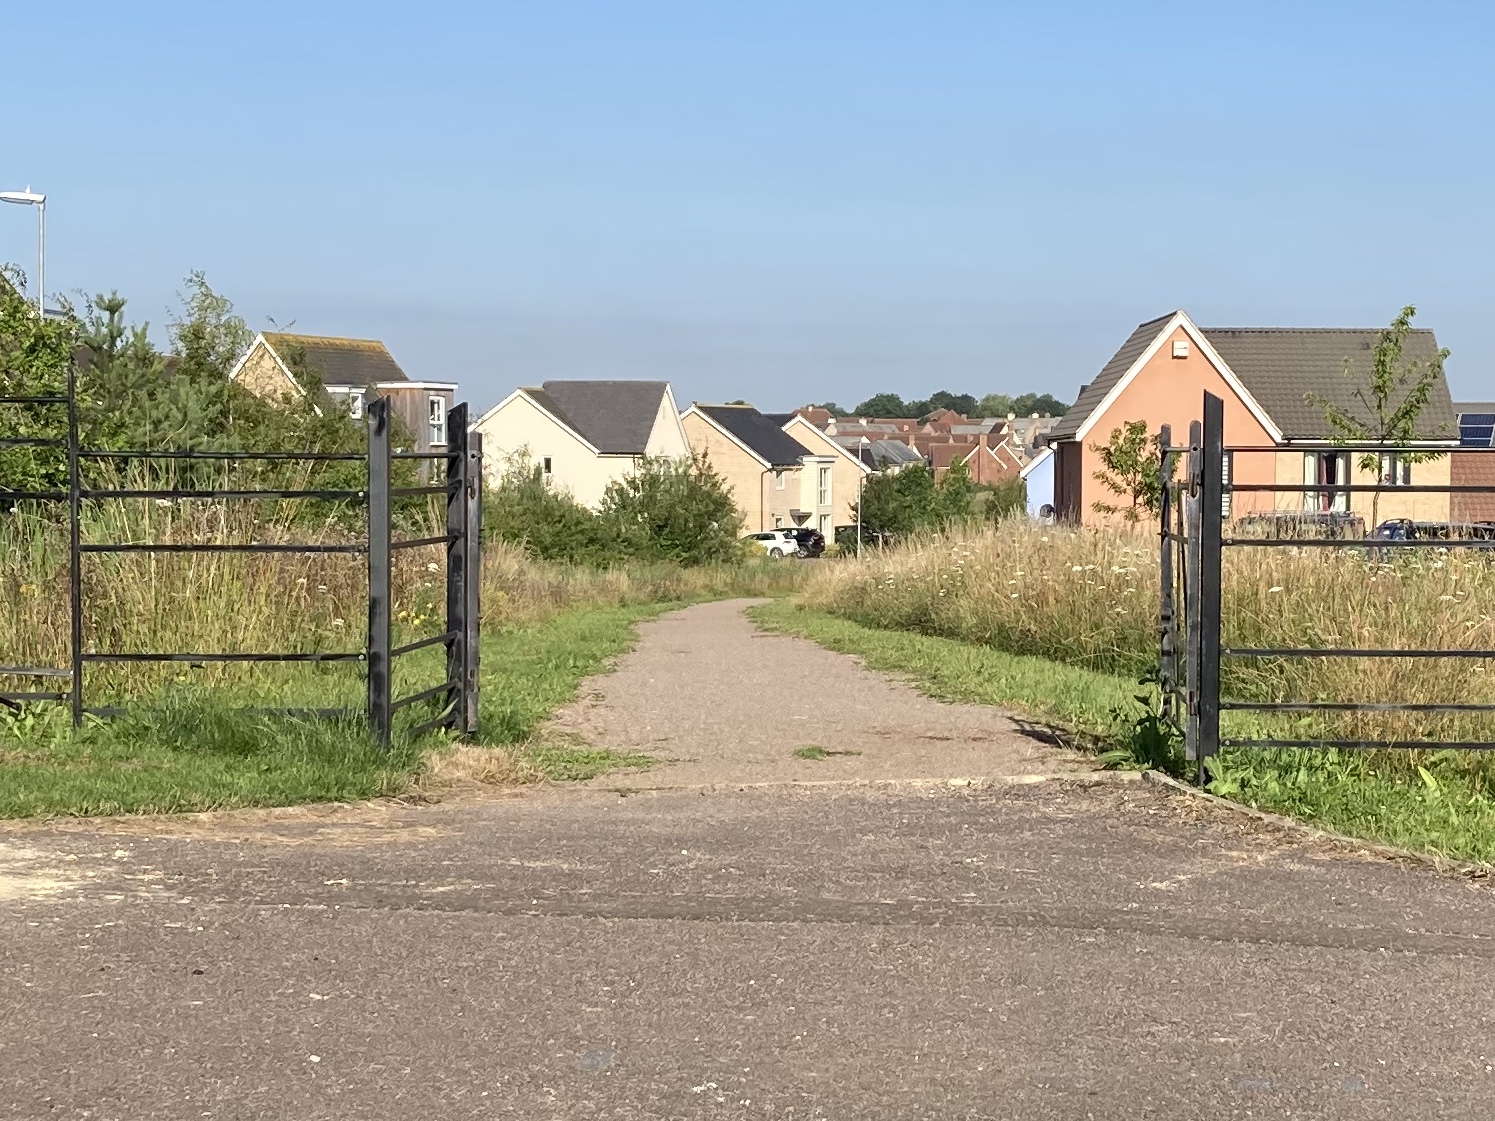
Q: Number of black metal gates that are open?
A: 2